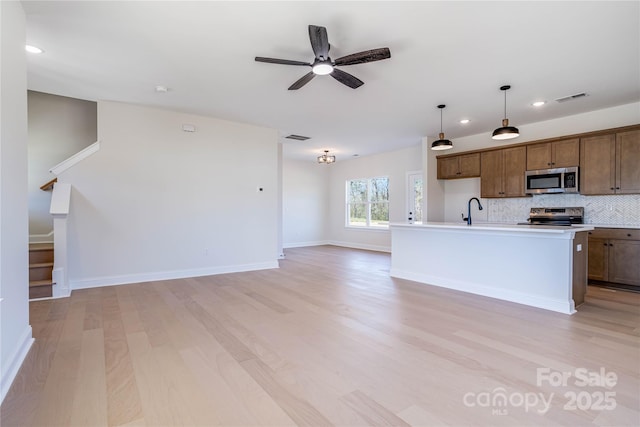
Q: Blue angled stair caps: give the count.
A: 0